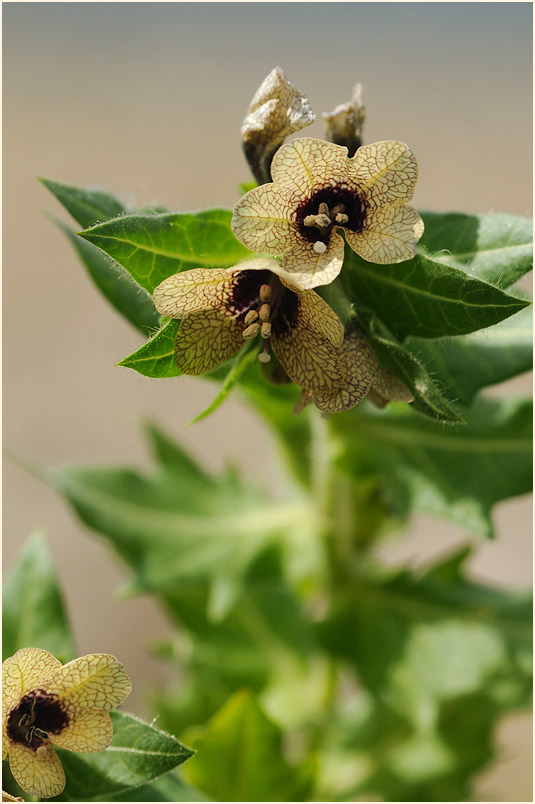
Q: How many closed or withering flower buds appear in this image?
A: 2